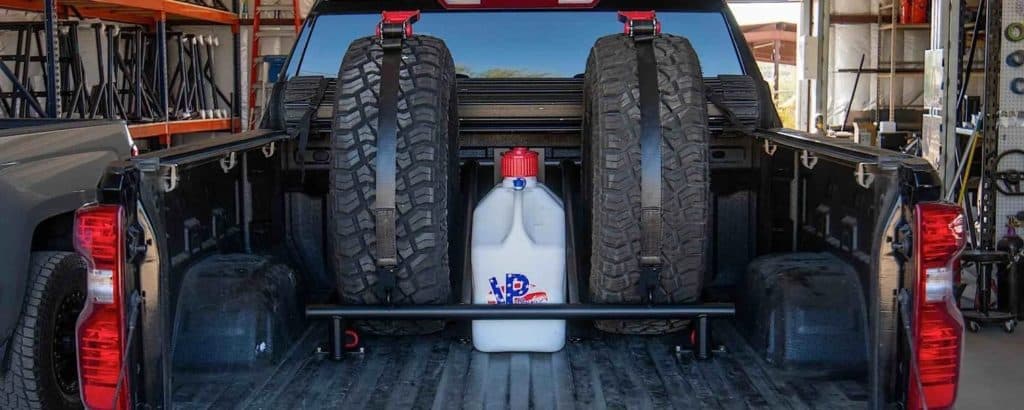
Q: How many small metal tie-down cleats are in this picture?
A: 6